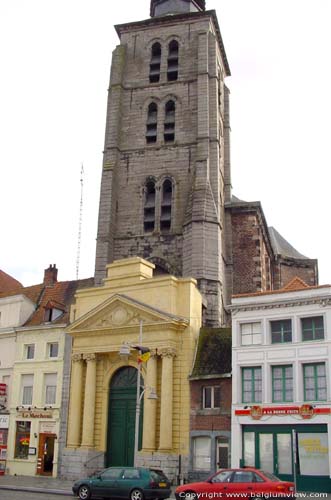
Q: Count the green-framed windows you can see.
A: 5